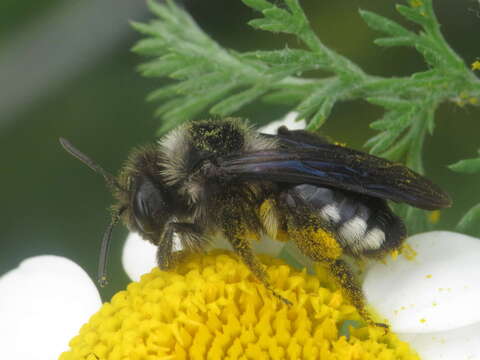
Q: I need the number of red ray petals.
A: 0